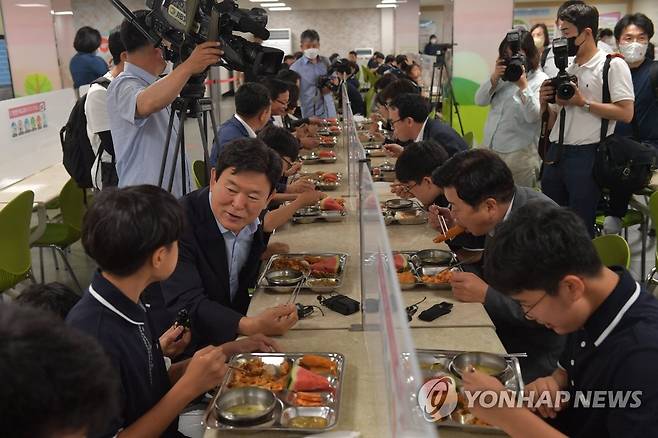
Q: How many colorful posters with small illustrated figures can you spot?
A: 1